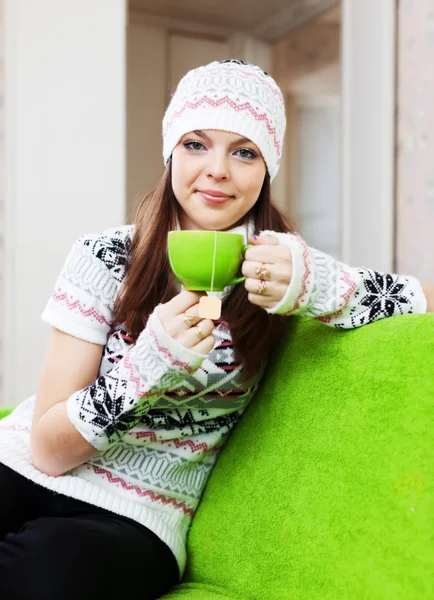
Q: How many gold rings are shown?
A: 4